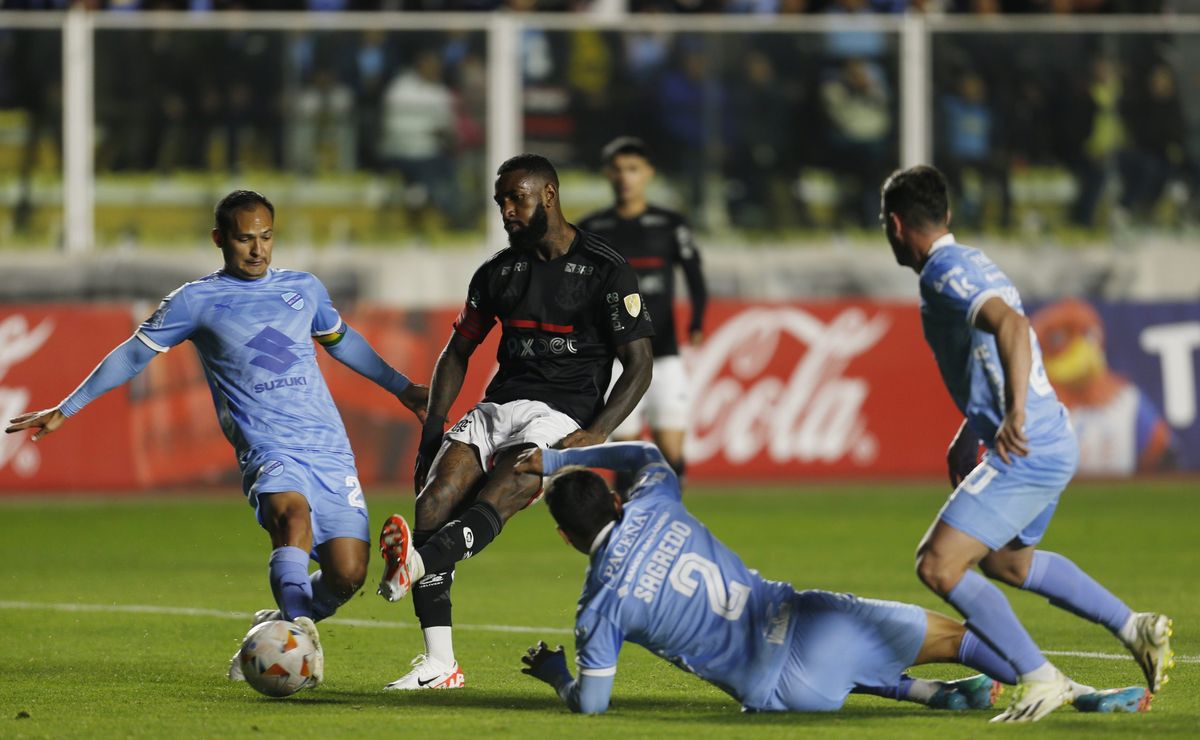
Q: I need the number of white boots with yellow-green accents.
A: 2